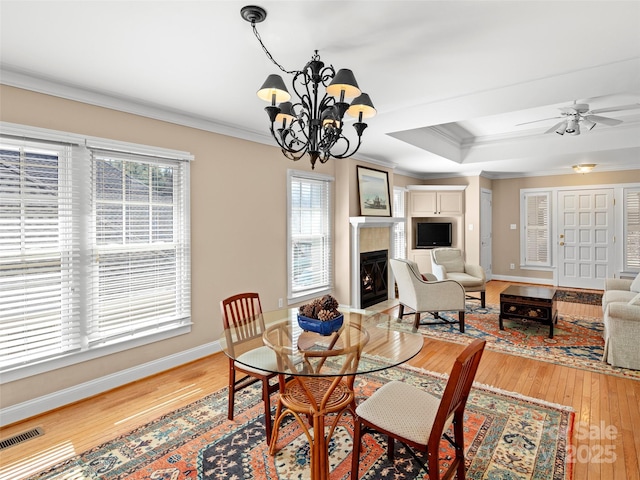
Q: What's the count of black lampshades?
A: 5